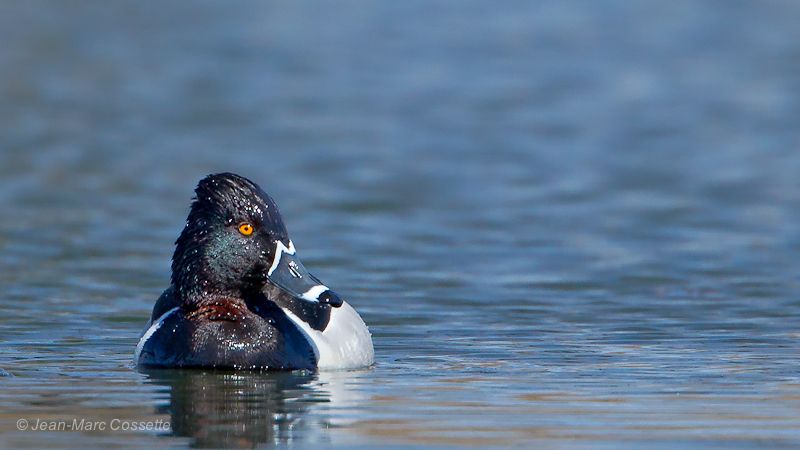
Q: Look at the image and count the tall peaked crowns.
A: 1